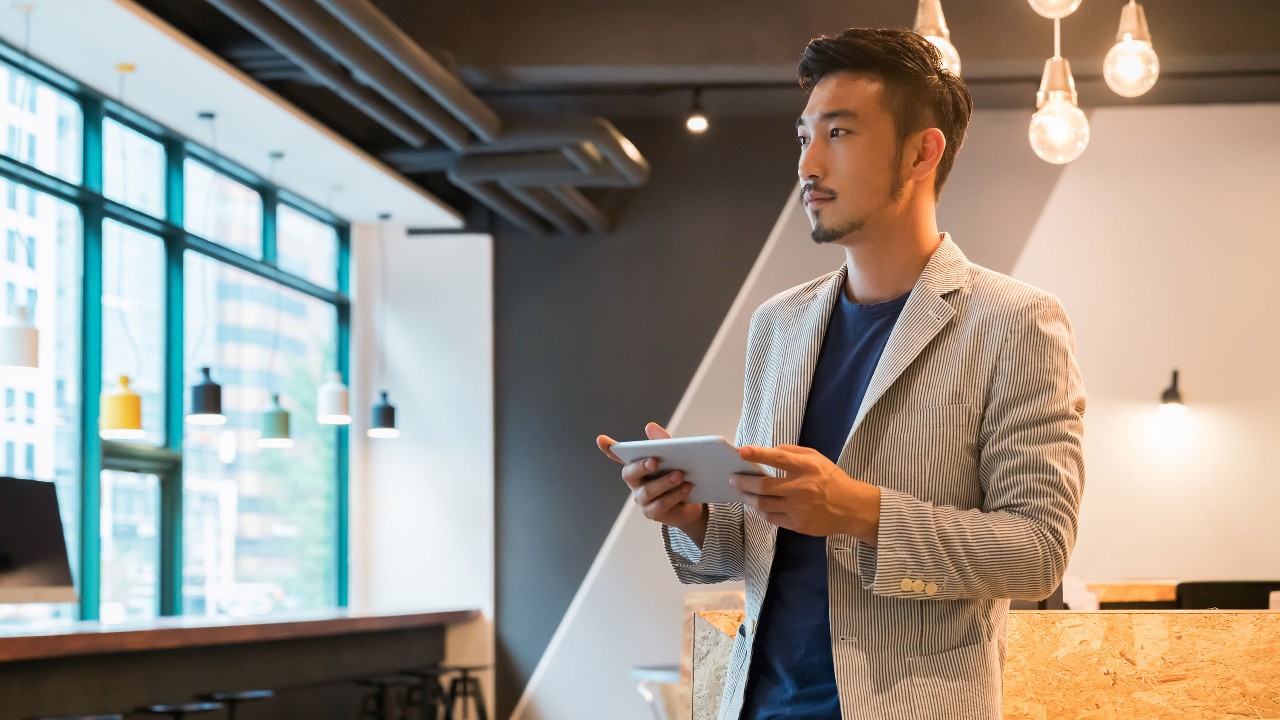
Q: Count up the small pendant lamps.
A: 6